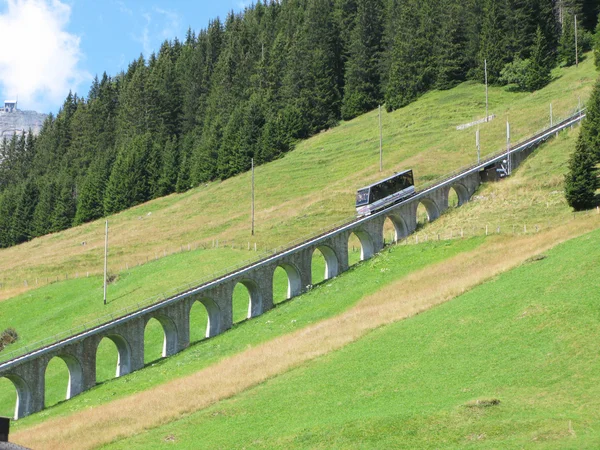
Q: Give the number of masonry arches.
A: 12